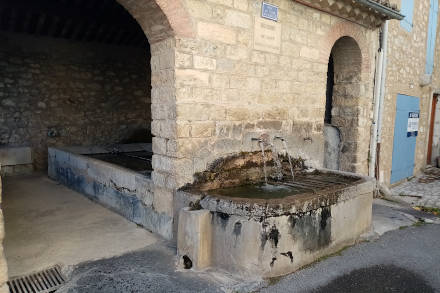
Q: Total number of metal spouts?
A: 2